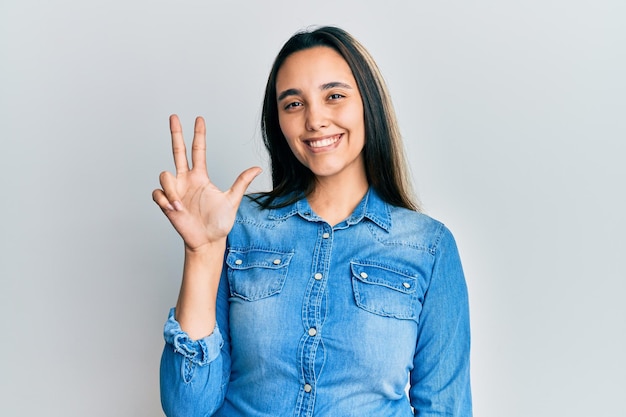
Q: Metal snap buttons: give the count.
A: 8